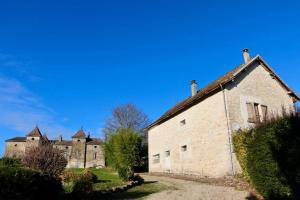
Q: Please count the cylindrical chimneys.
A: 2